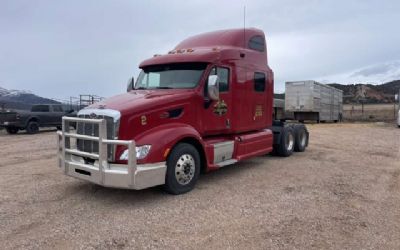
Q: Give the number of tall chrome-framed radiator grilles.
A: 1